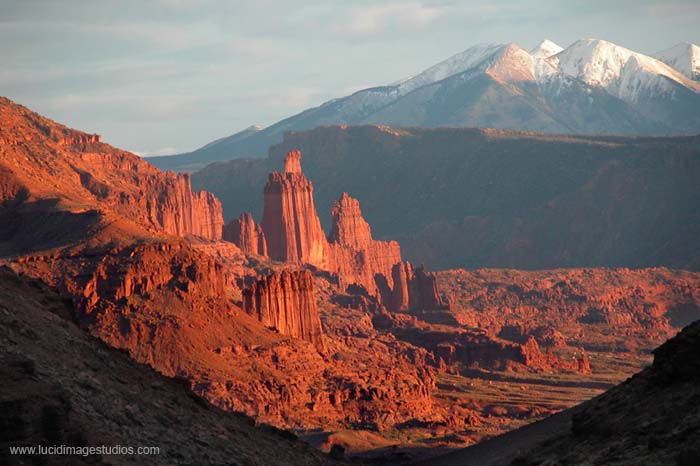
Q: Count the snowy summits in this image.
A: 4